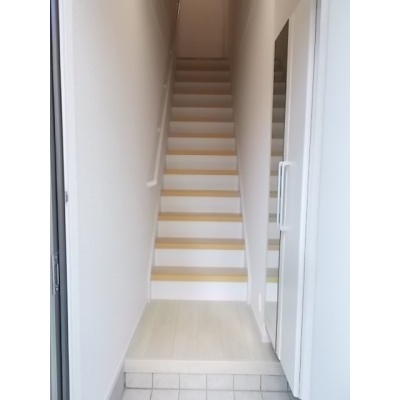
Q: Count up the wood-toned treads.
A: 13